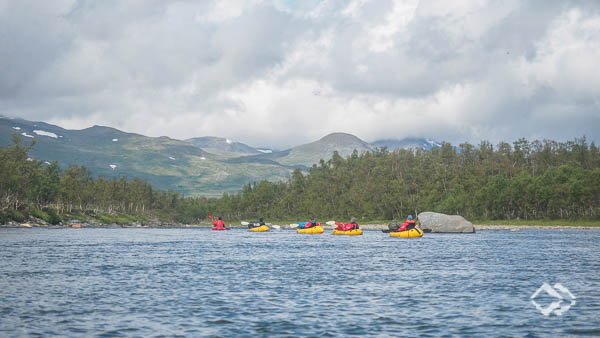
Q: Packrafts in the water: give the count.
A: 5